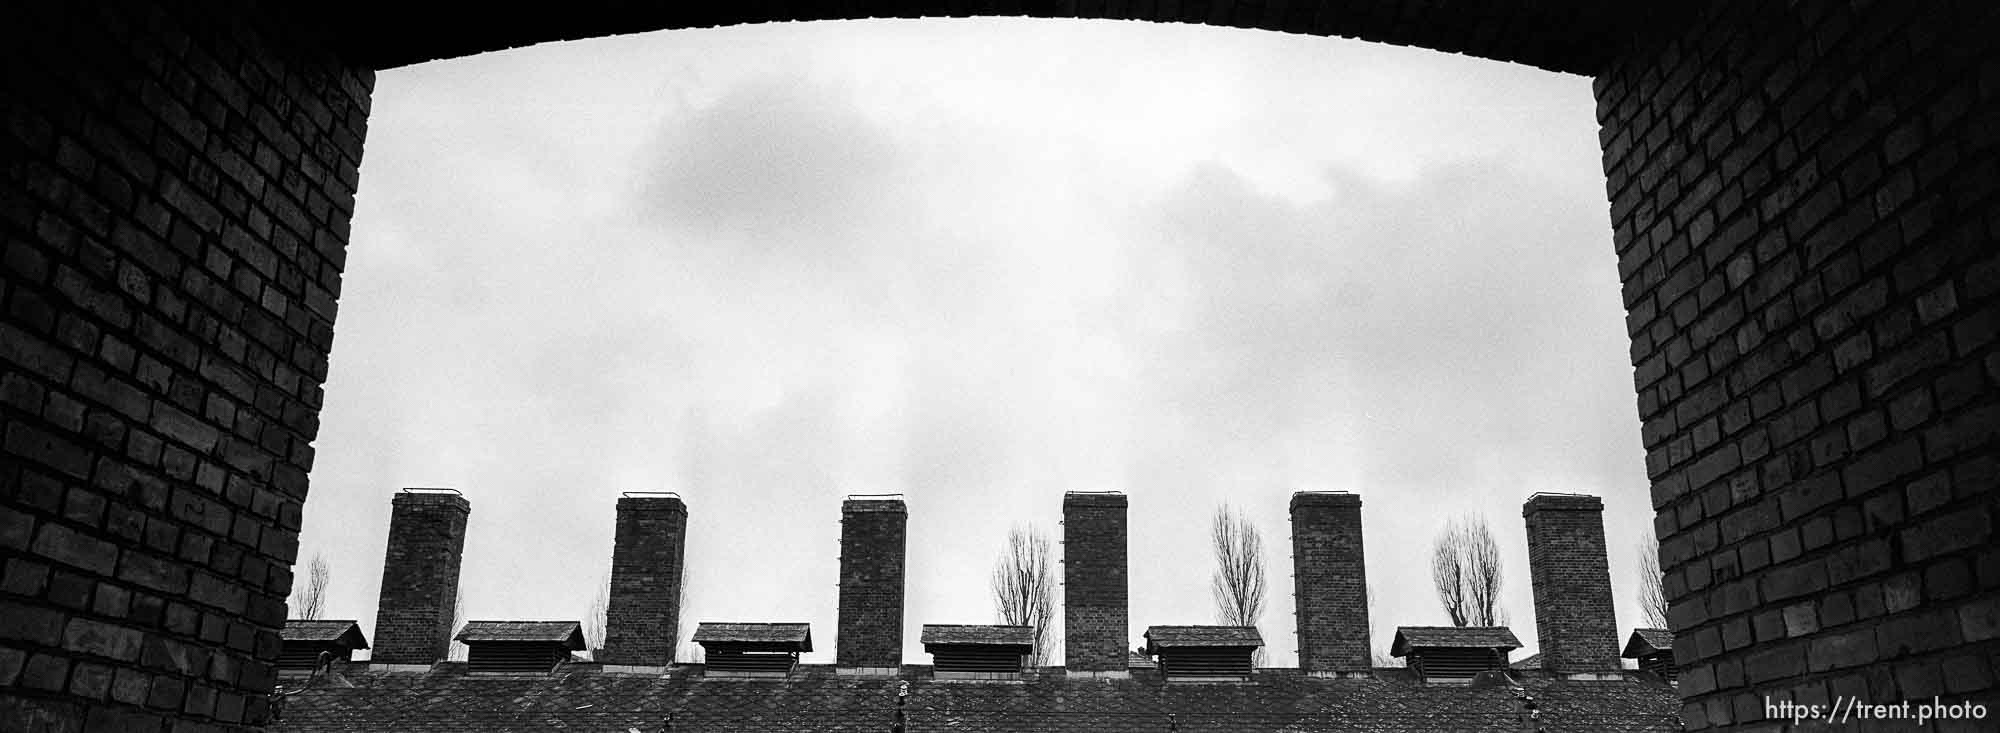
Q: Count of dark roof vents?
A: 7